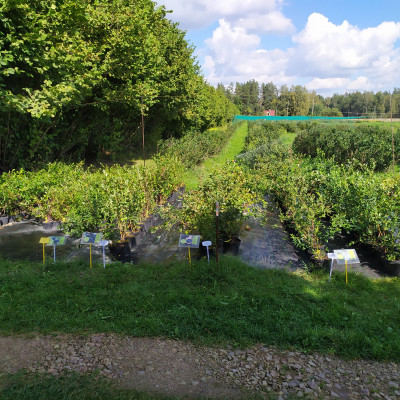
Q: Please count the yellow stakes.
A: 4